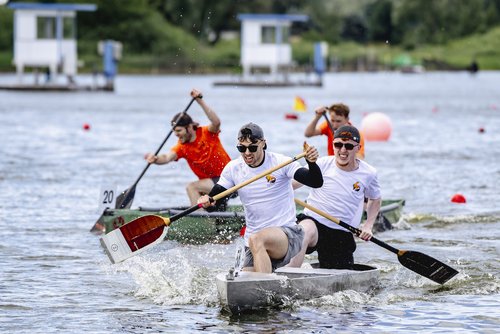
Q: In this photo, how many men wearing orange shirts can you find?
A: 2